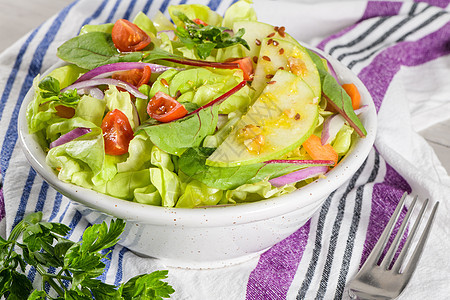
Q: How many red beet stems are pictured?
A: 4